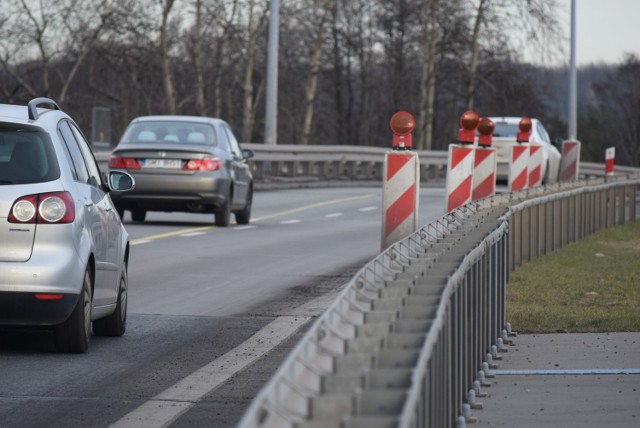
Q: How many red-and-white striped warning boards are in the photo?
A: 6